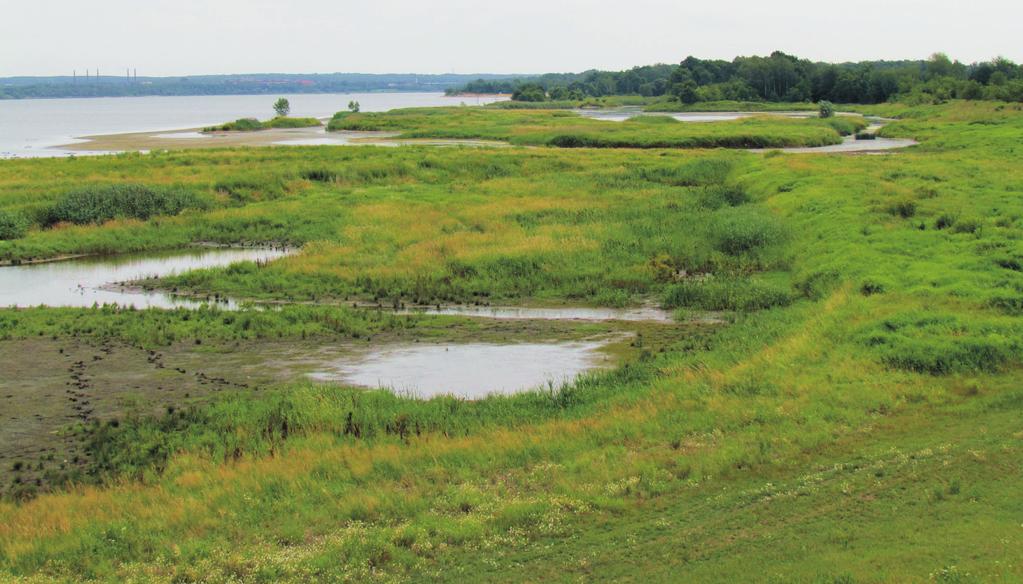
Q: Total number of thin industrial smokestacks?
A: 5